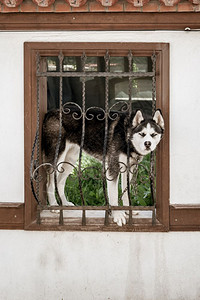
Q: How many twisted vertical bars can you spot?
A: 6